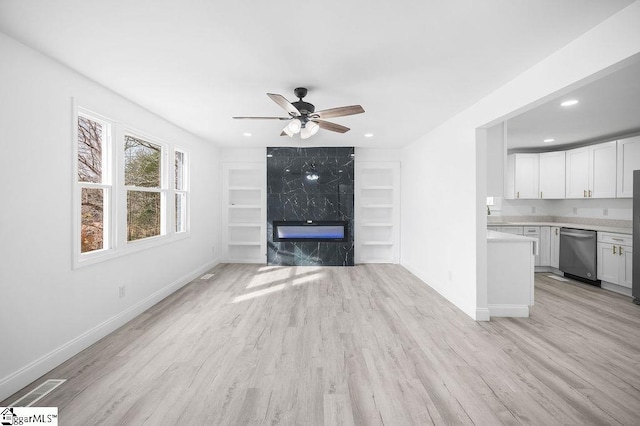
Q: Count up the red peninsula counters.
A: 0